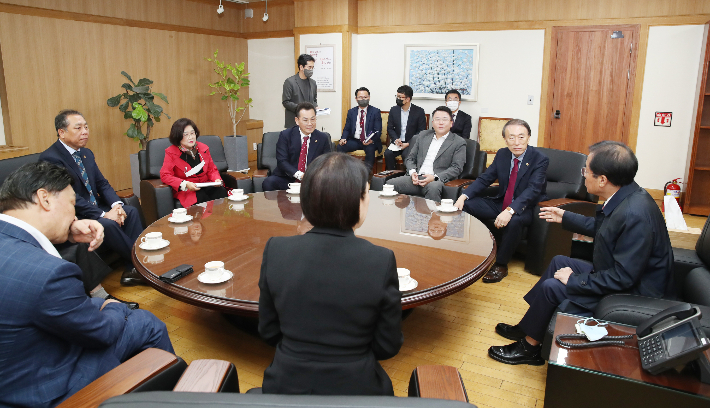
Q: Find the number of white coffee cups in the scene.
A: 8